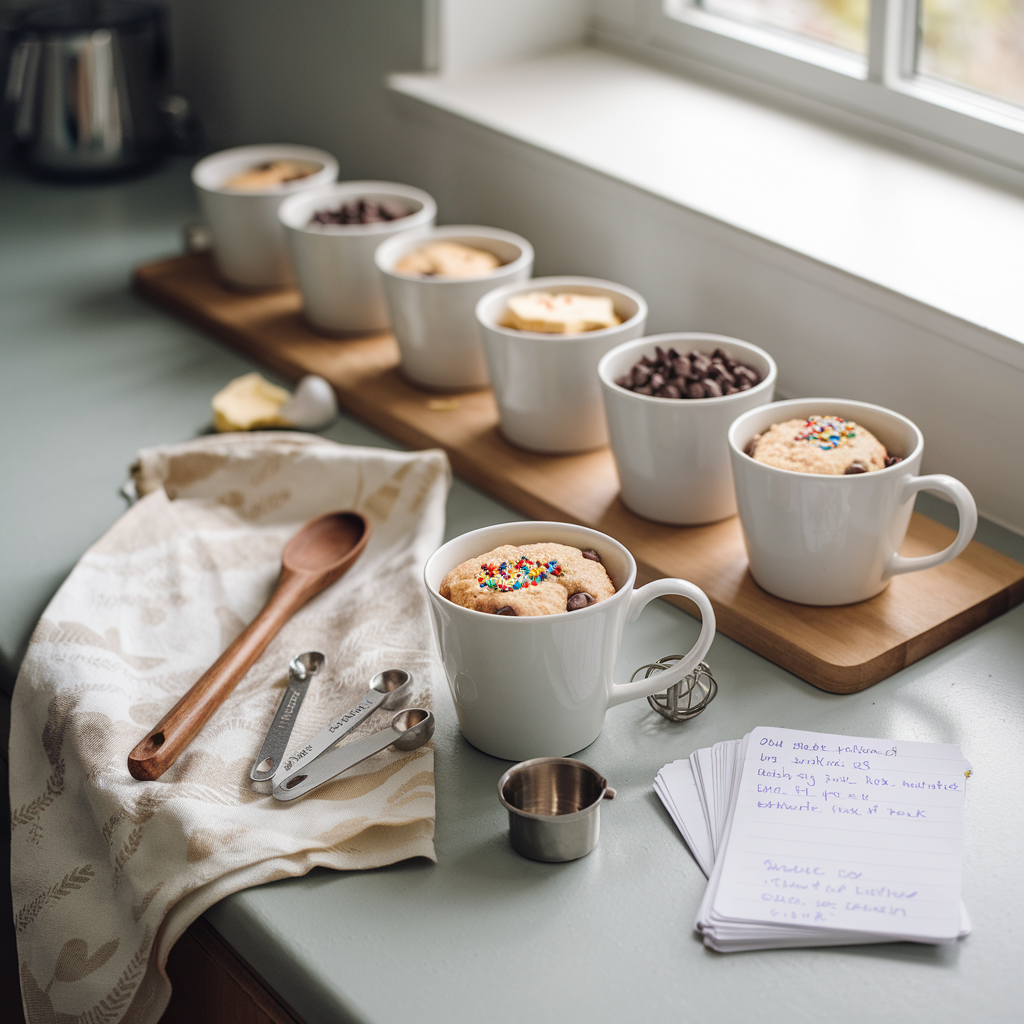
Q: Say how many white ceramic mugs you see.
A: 7